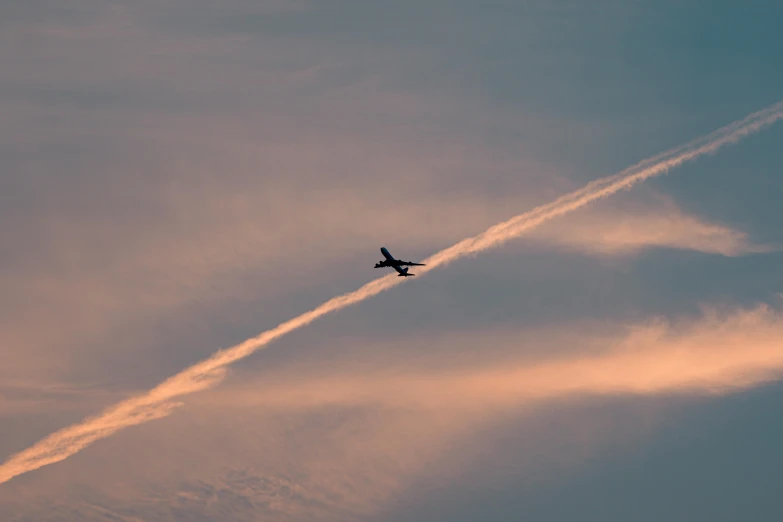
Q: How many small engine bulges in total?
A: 4